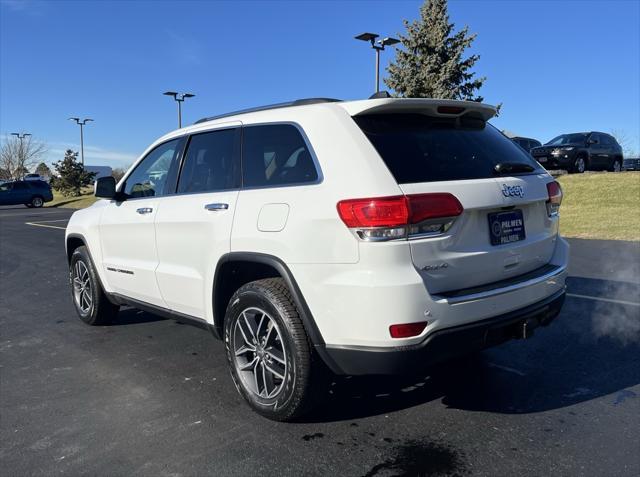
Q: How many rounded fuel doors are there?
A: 1